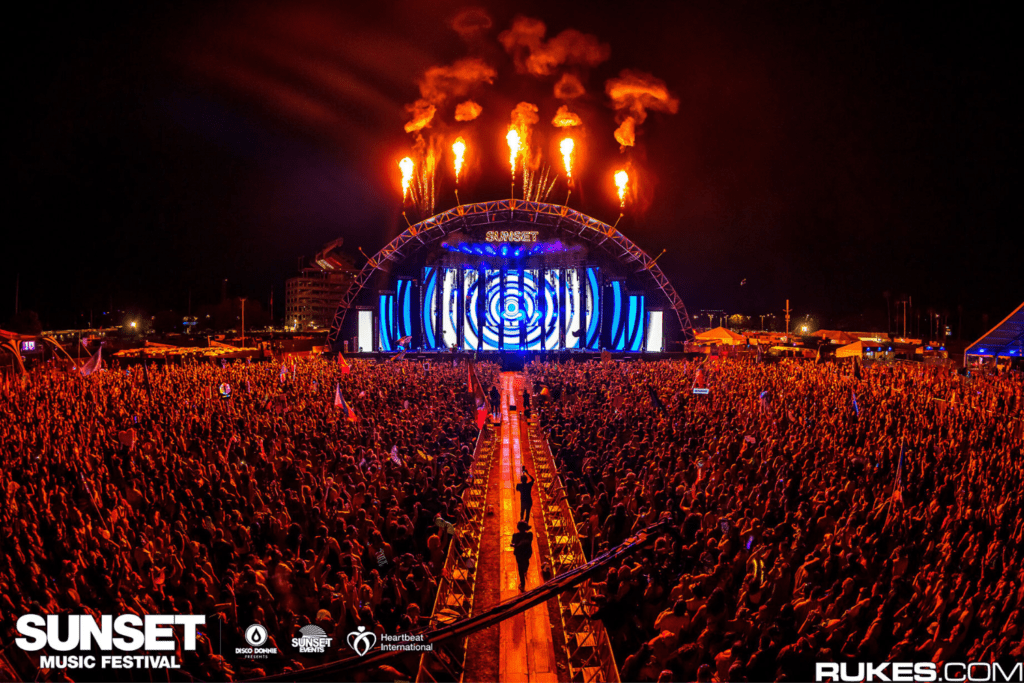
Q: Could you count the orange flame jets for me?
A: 5